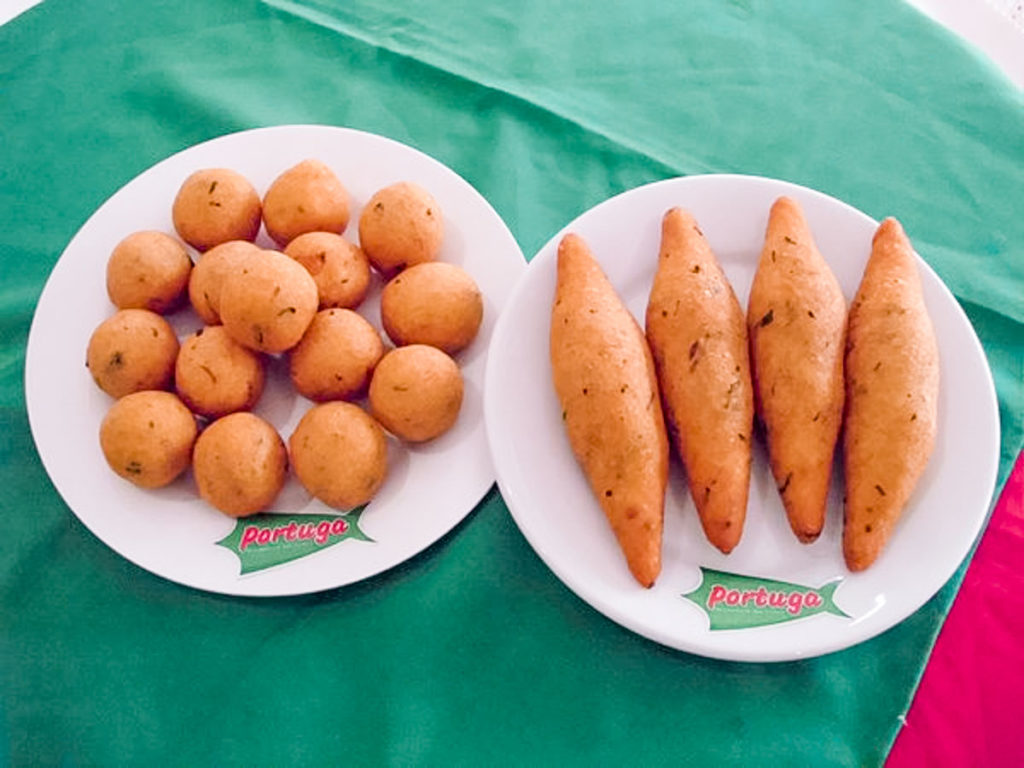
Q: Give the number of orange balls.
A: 15